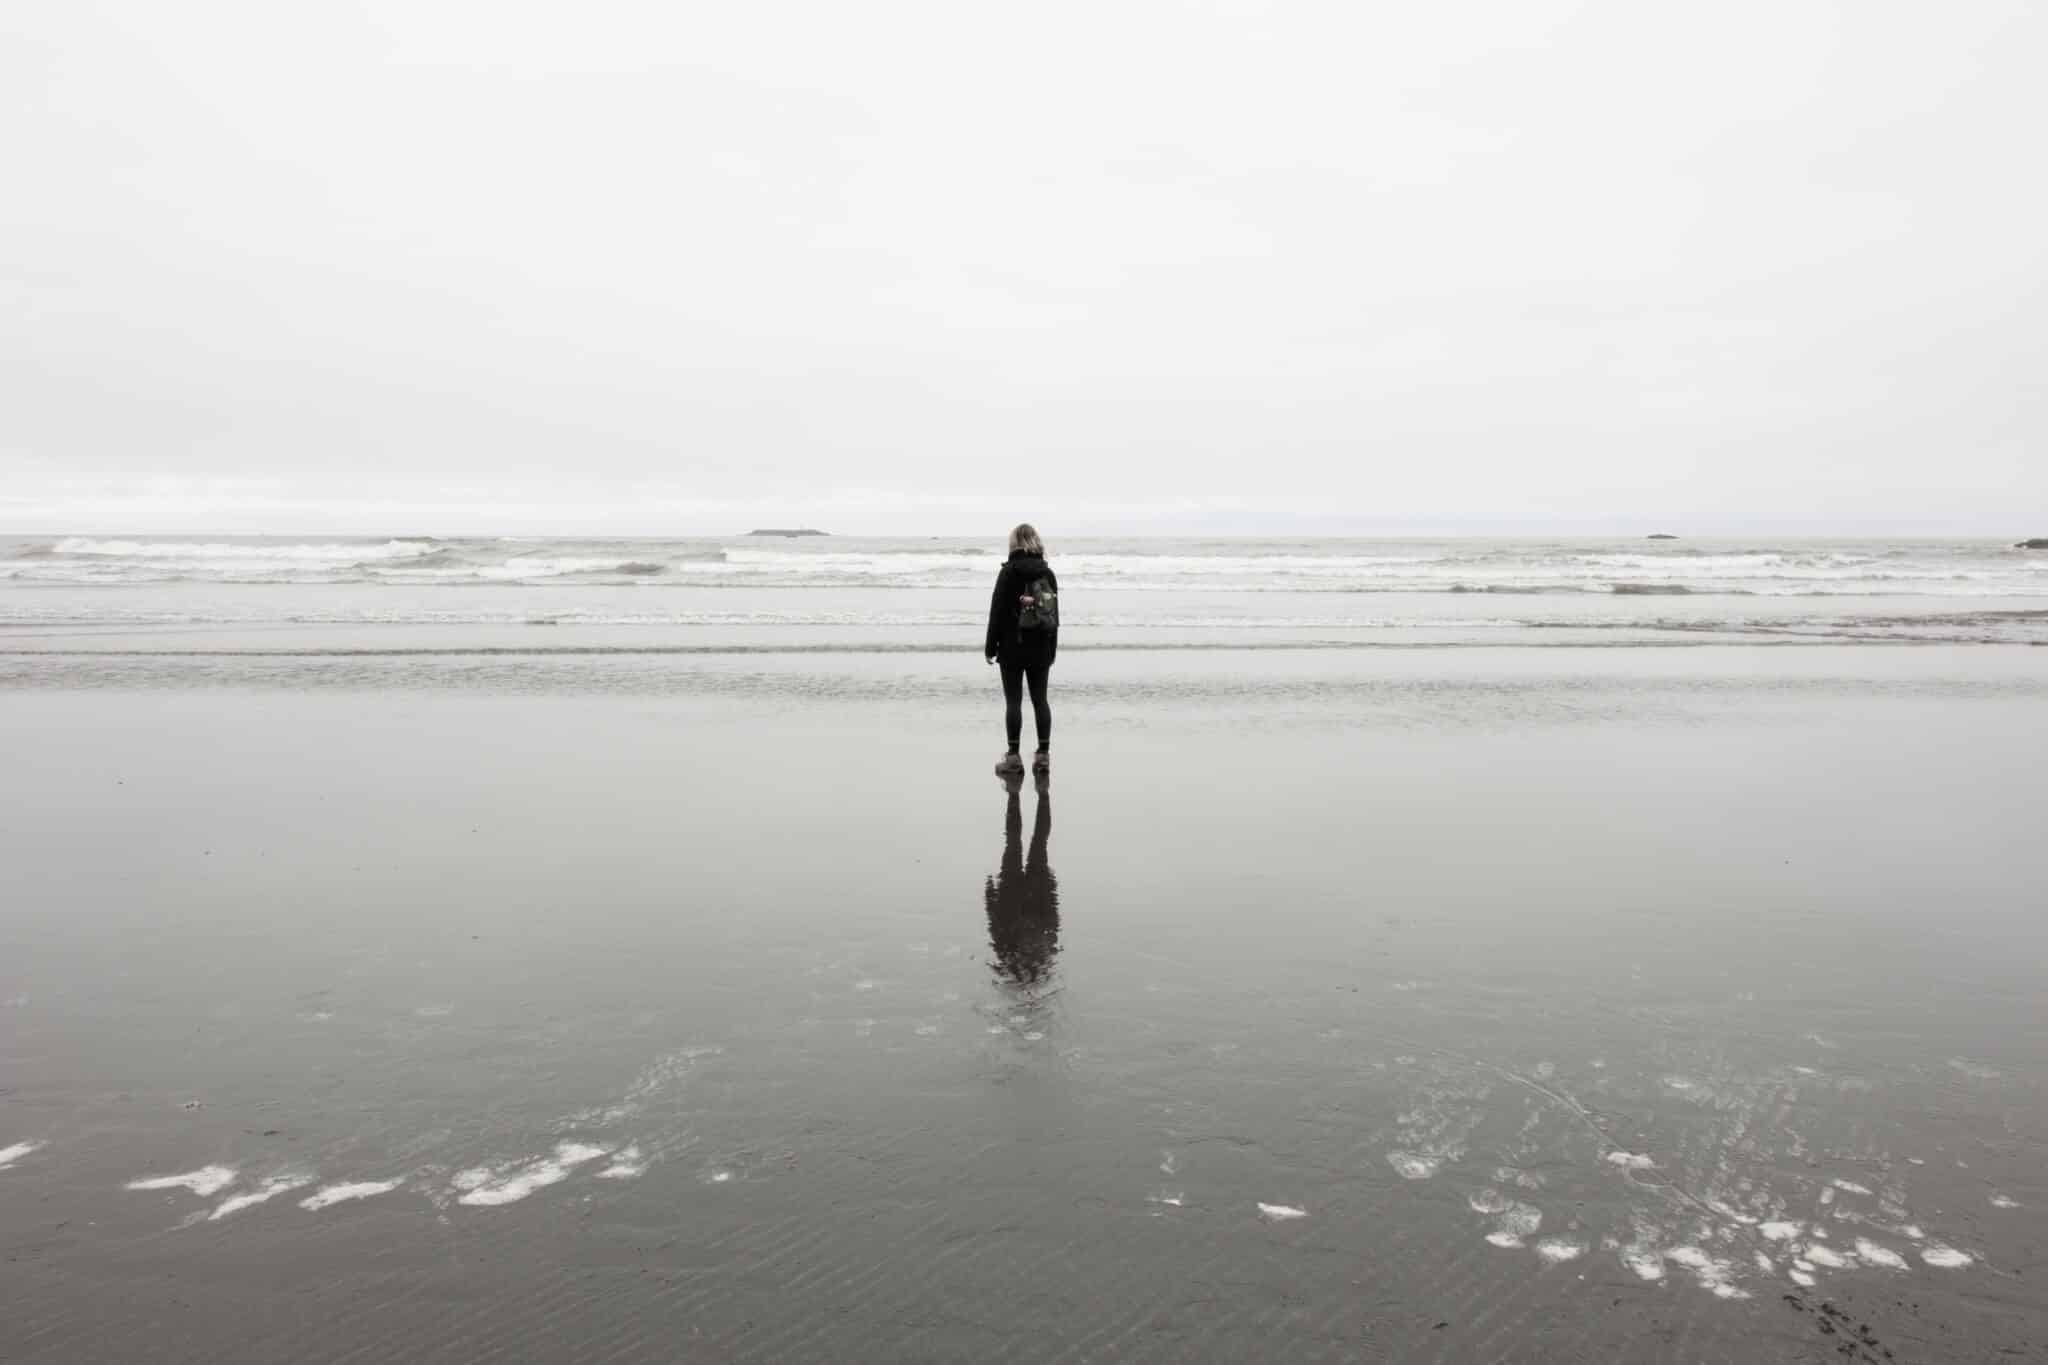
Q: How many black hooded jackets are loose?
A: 1